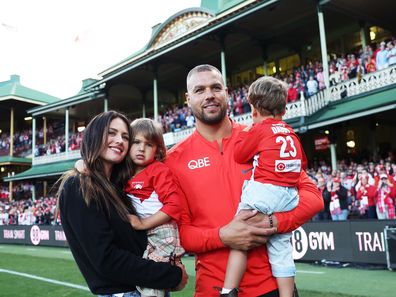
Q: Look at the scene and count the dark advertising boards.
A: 2